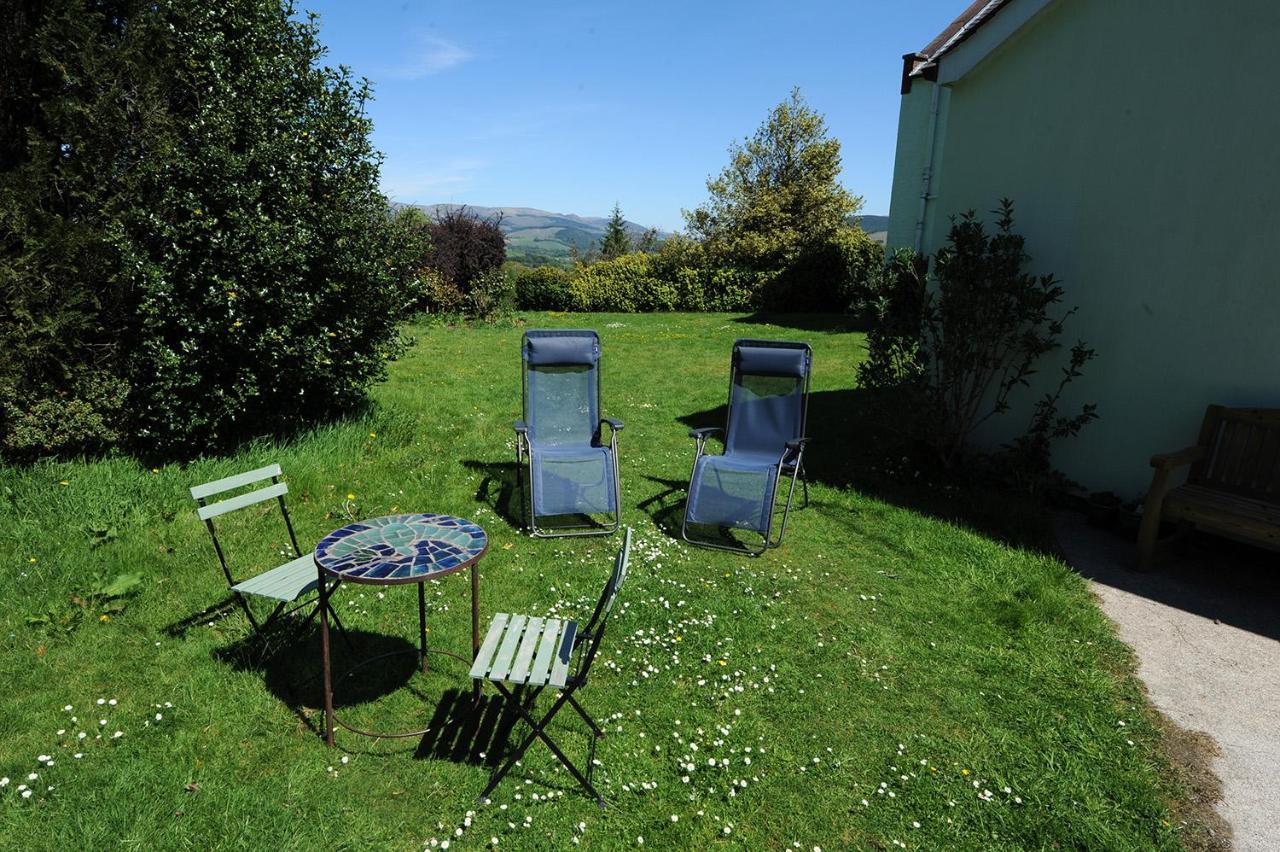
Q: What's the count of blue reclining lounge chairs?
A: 2